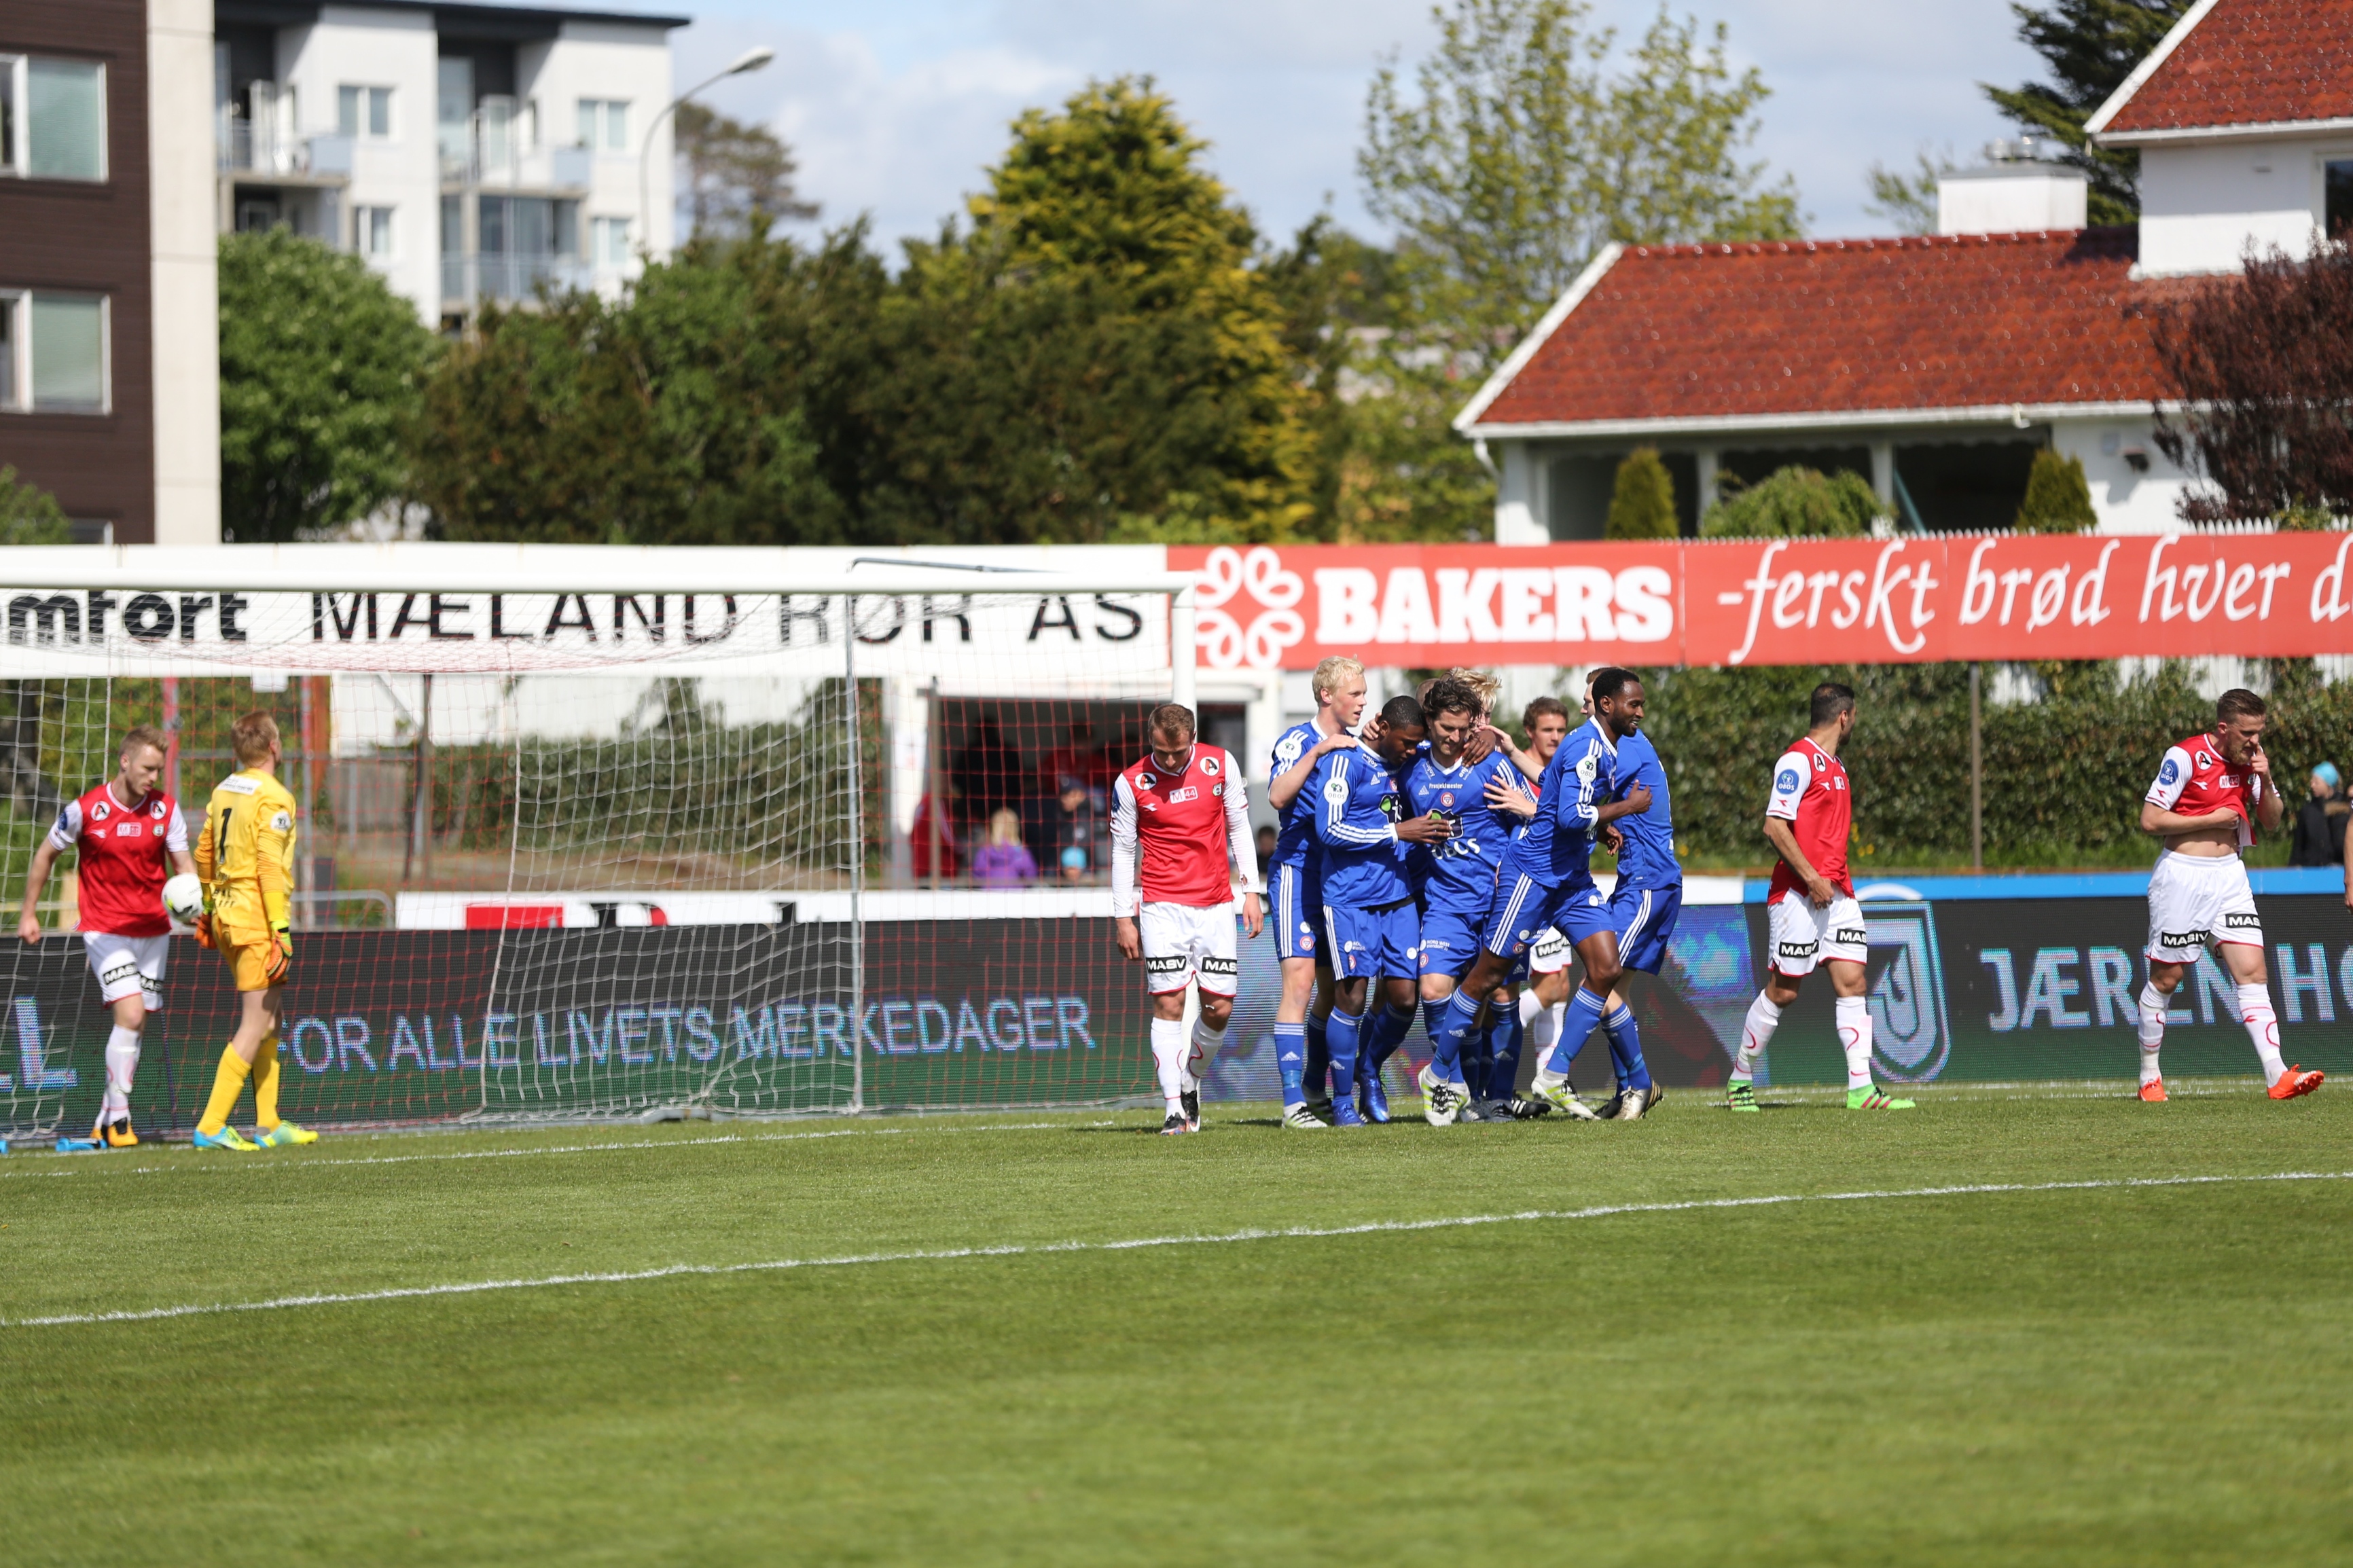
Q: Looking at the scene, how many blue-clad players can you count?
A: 7